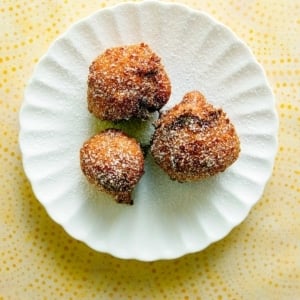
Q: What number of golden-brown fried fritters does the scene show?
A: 3